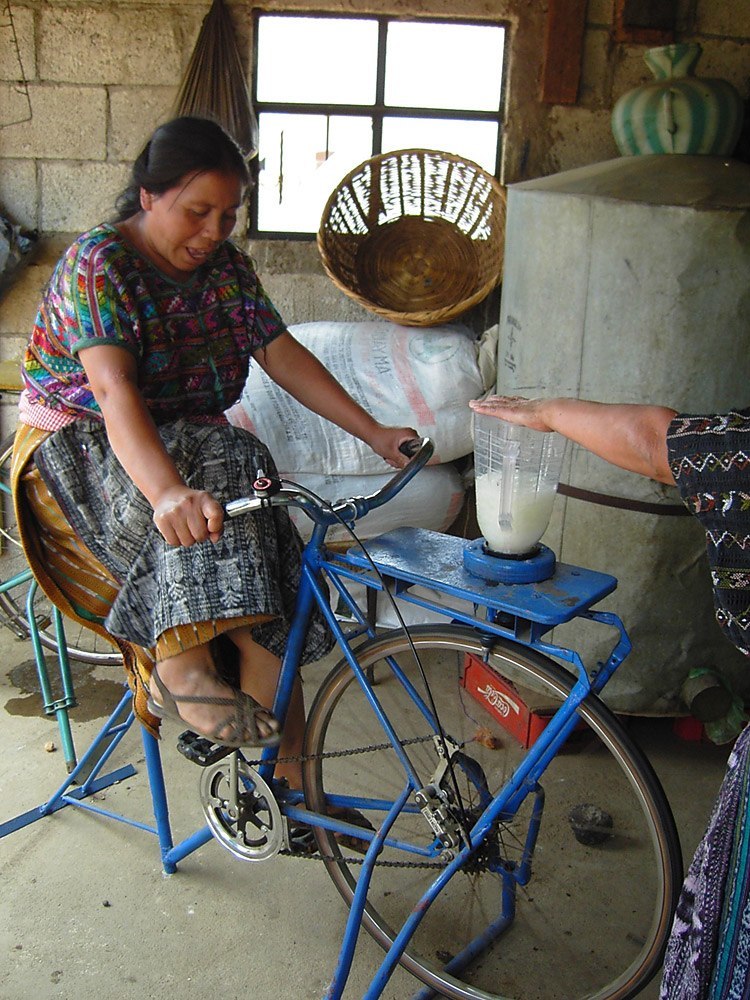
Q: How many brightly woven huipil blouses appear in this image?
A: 1